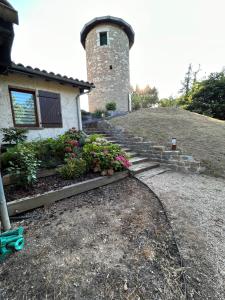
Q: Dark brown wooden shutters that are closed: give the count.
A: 1